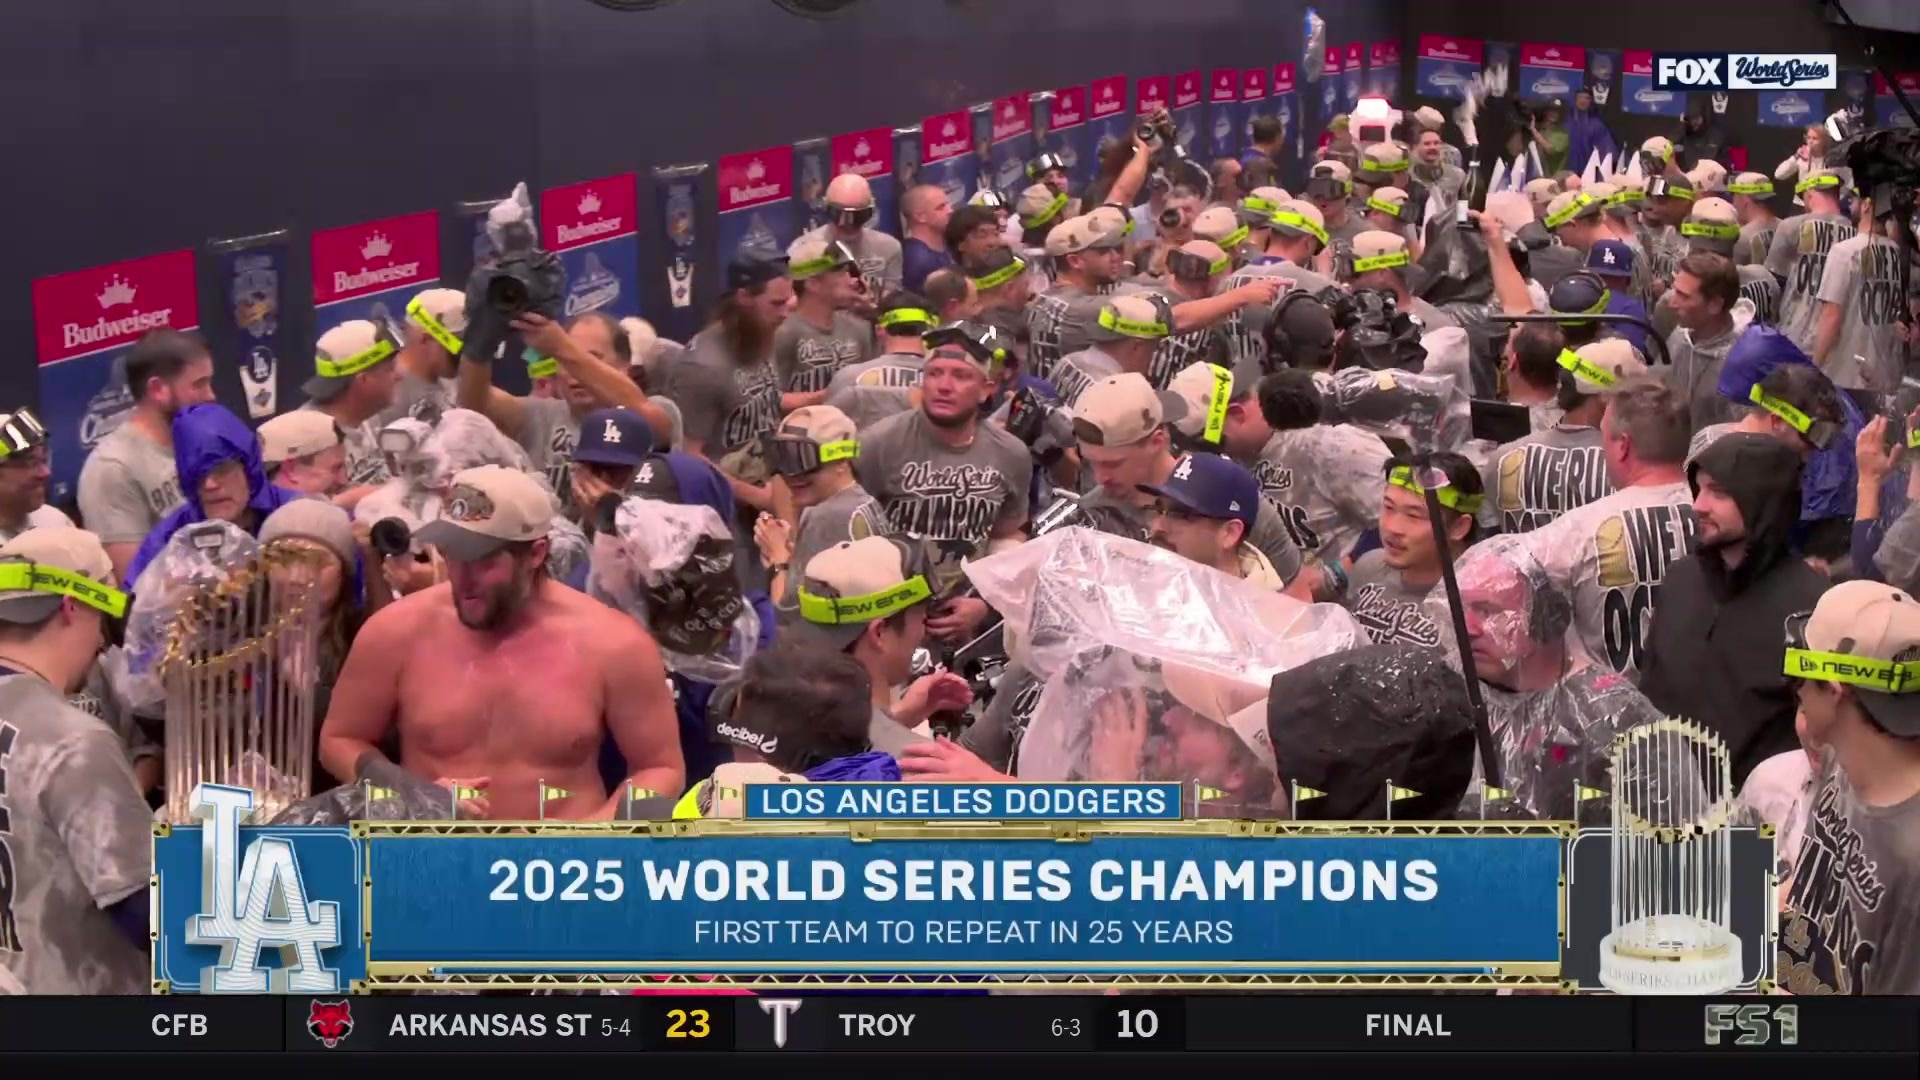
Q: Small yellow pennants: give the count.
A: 10